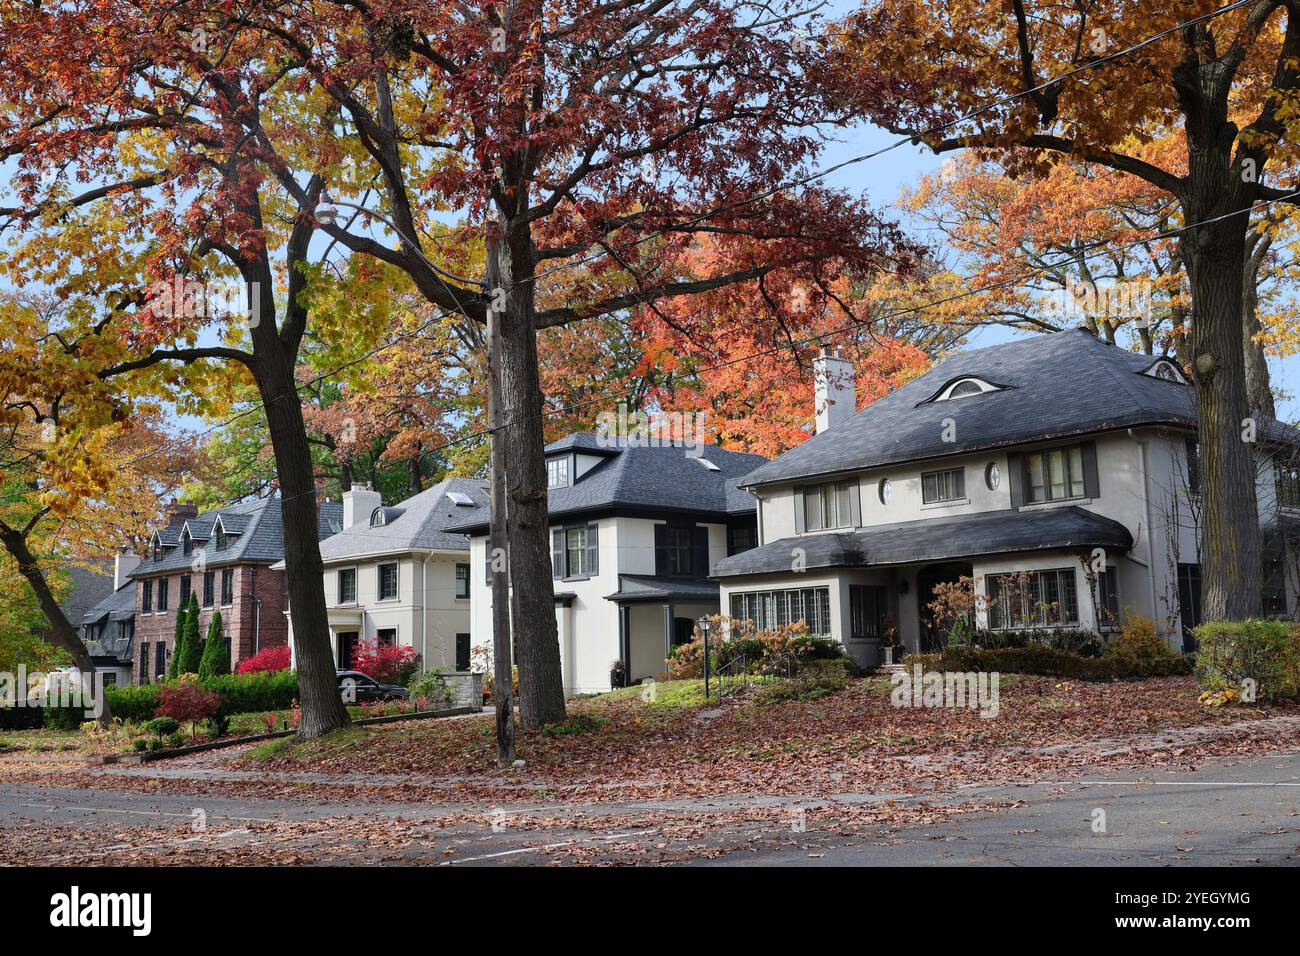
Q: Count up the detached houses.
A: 5